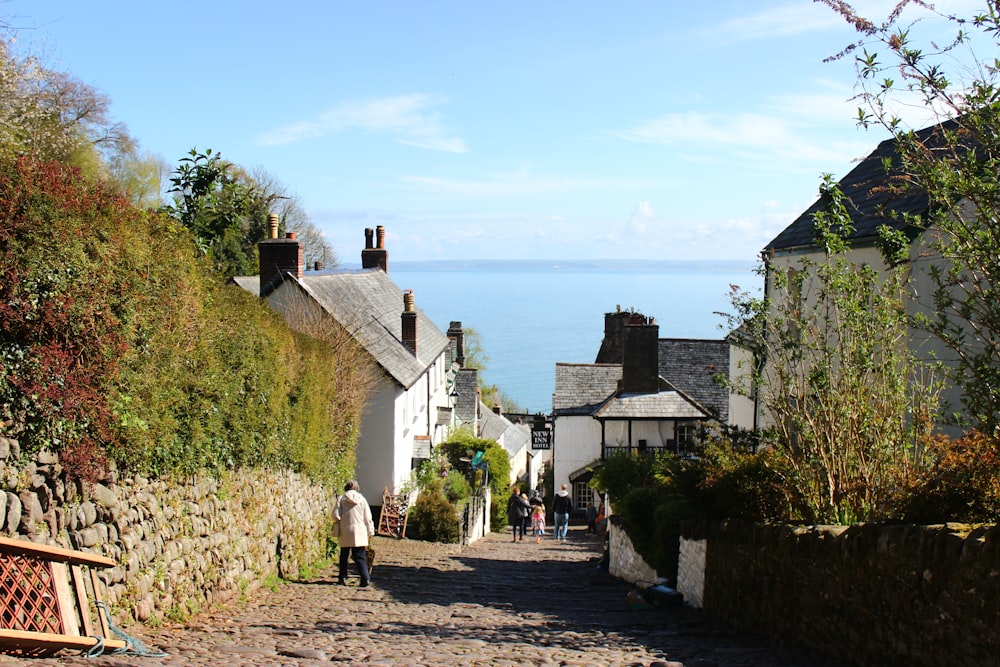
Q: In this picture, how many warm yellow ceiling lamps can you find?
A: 0